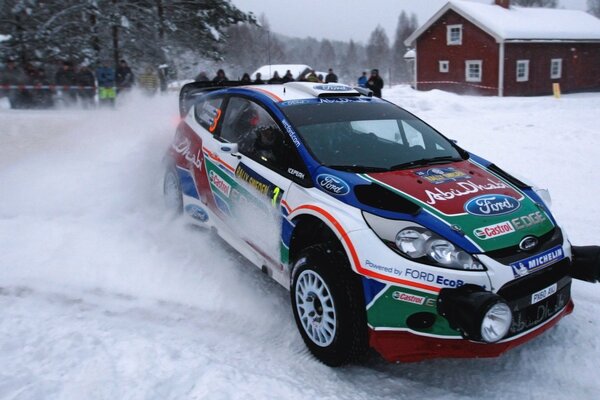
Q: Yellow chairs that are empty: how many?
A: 0